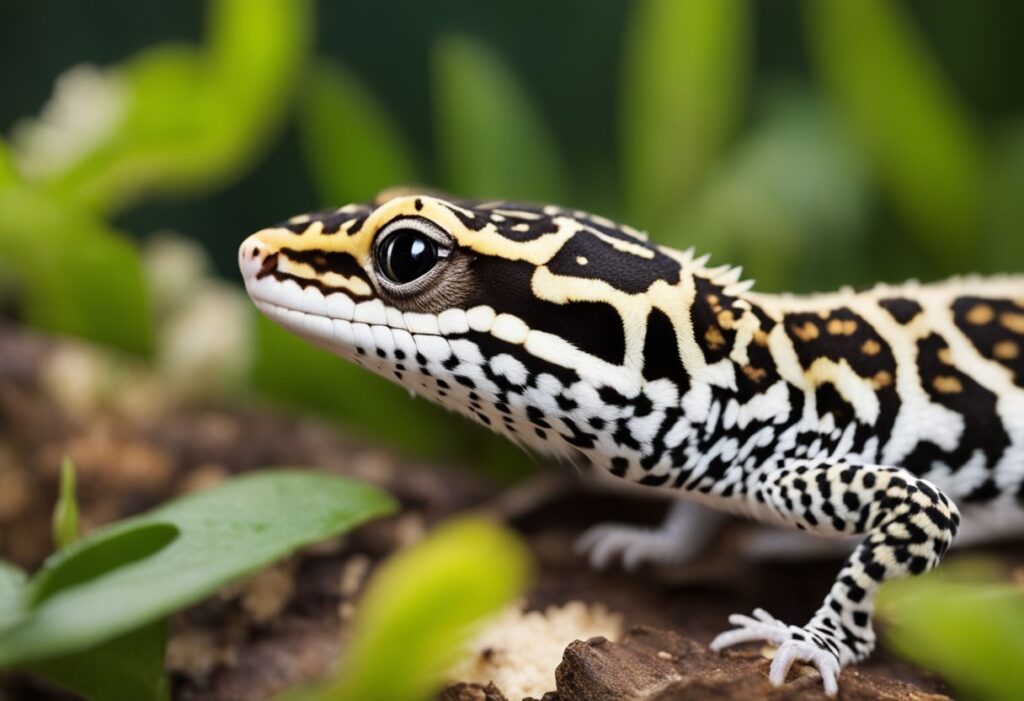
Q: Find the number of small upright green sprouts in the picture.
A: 1